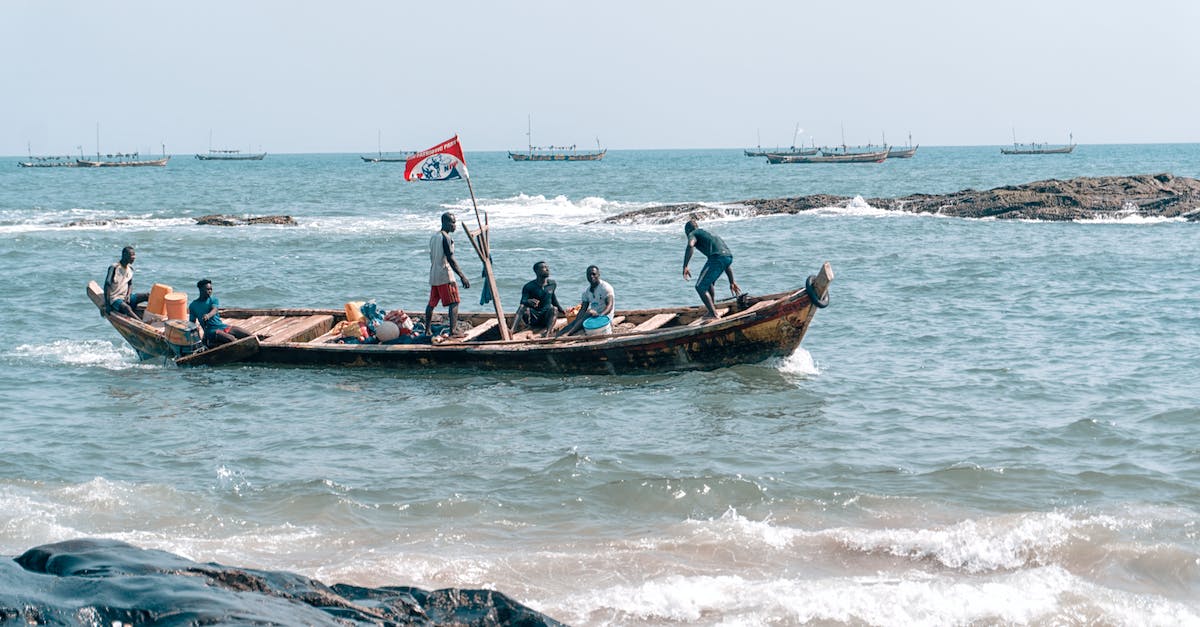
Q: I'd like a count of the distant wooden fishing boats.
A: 9